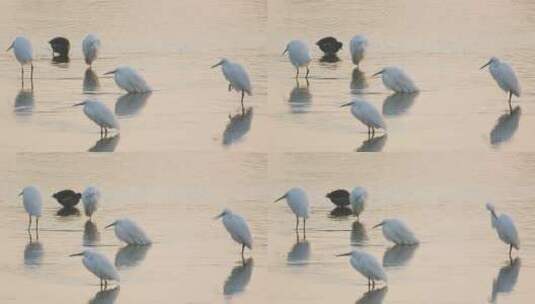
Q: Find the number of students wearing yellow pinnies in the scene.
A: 0